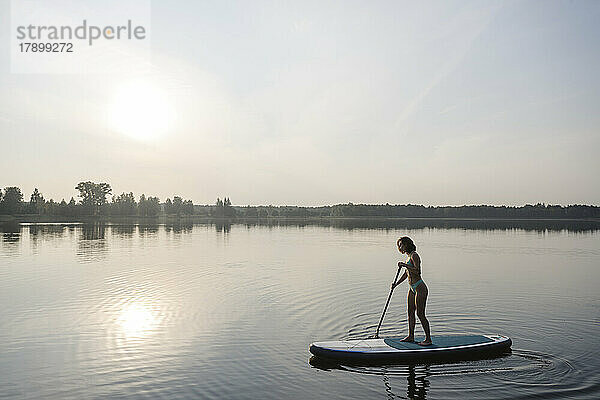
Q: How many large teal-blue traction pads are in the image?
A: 1